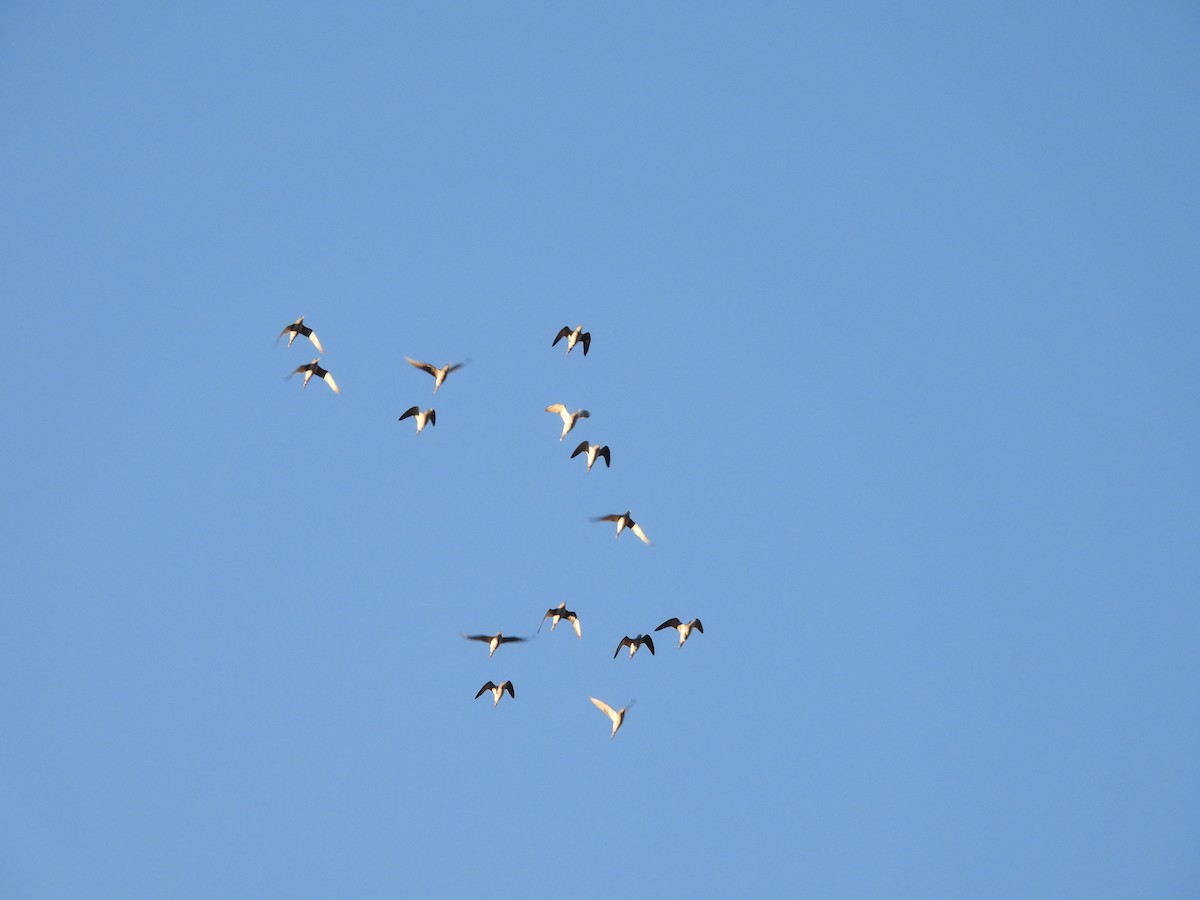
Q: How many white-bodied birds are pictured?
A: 14